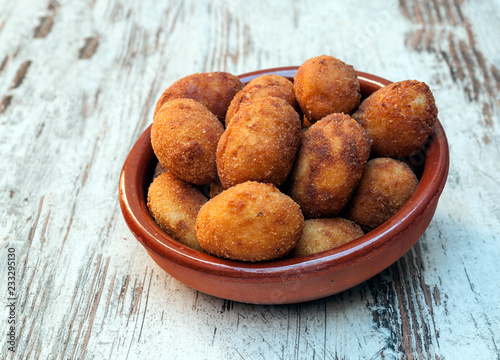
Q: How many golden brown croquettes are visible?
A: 11